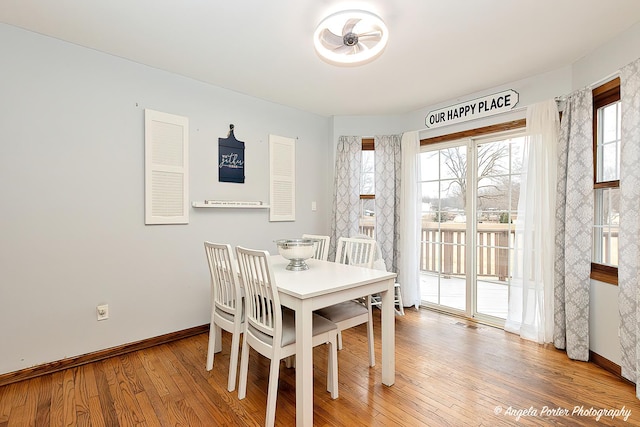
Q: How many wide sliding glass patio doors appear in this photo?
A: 1